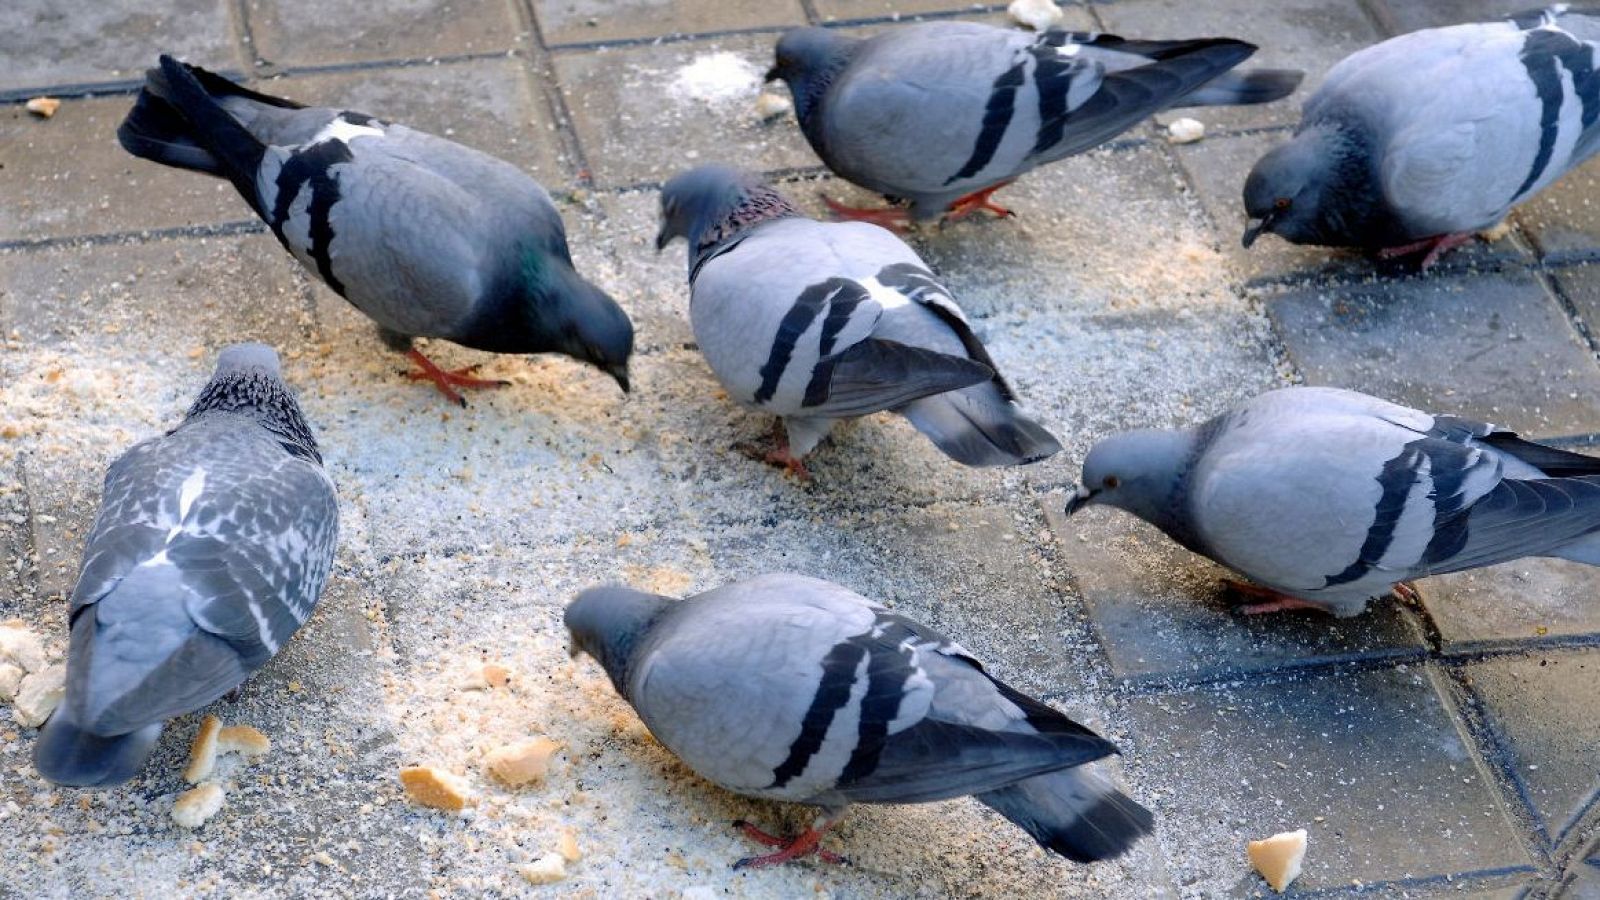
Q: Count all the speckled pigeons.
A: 1